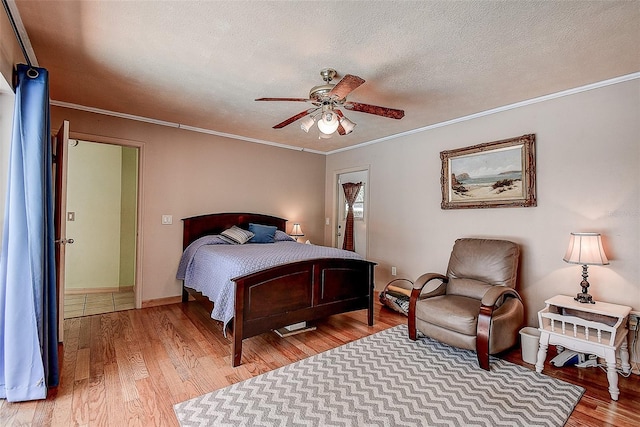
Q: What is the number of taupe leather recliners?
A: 1